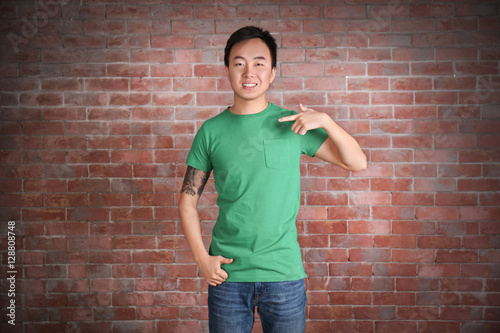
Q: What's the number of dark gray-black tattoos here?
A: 1